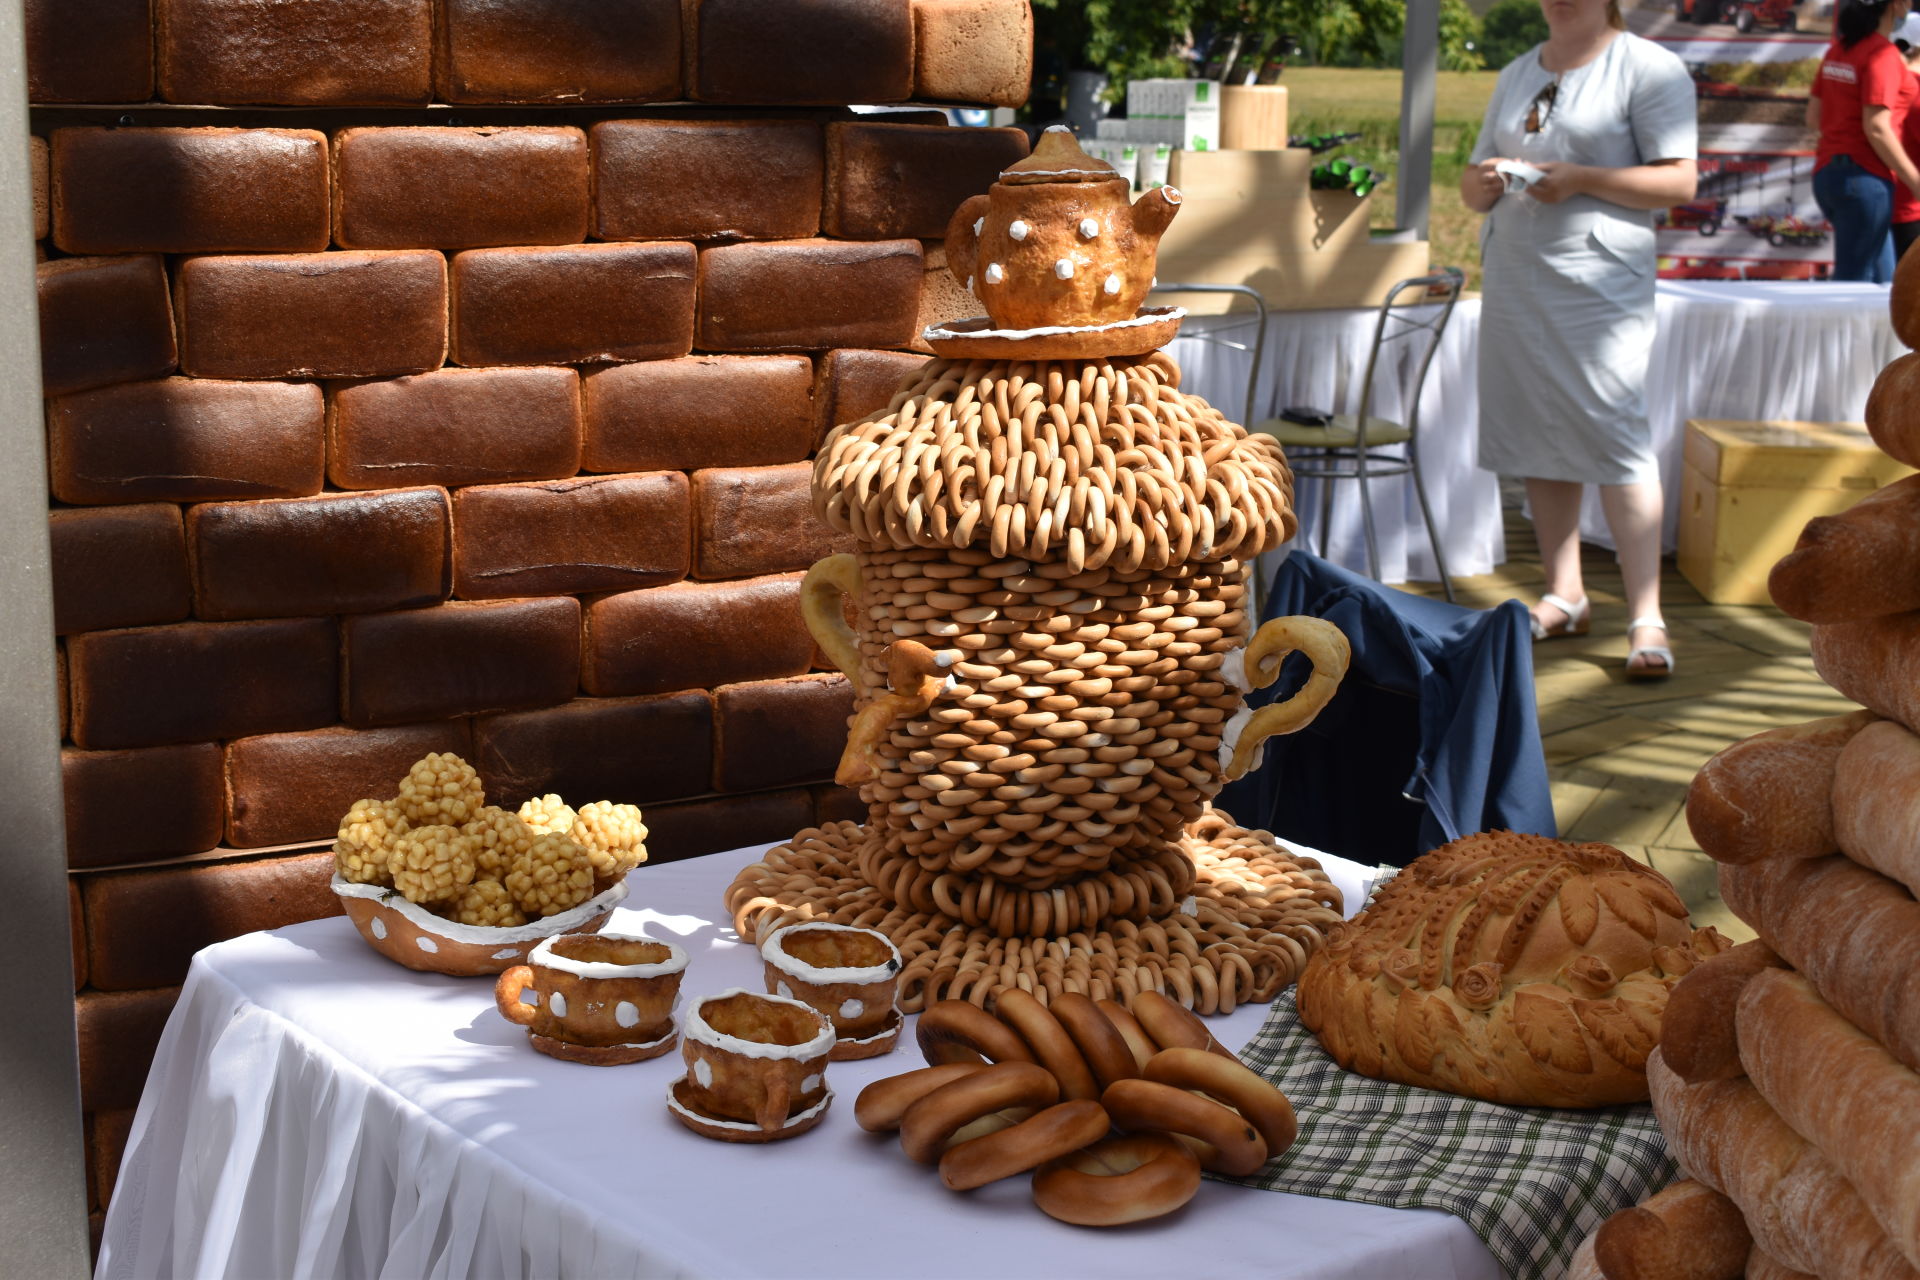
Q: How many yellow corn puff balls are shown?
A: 8